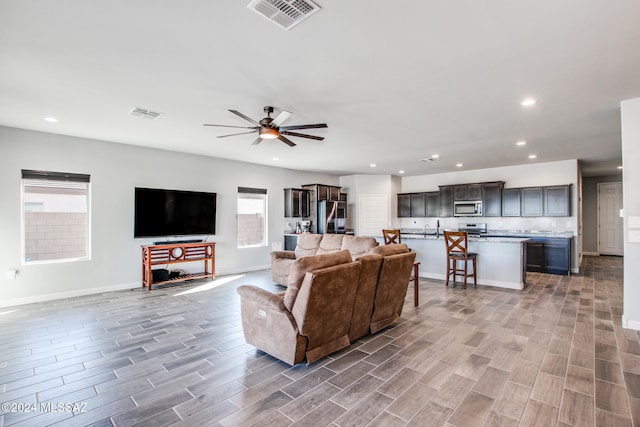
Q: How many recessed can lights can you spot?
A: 10